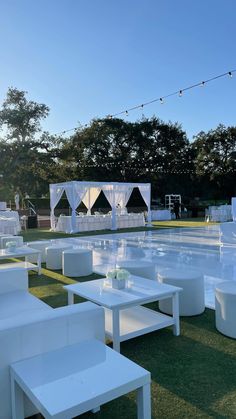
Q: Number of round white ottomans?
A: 6